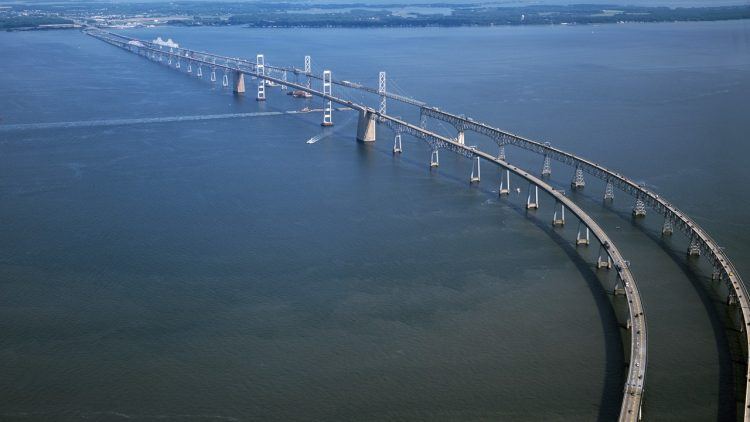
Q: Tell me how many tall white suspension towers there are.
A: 4